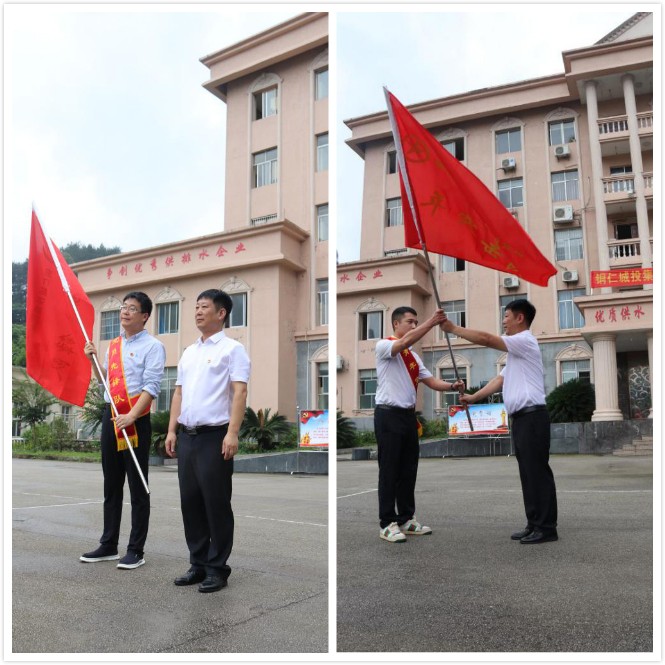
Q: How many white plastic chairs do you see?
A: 0